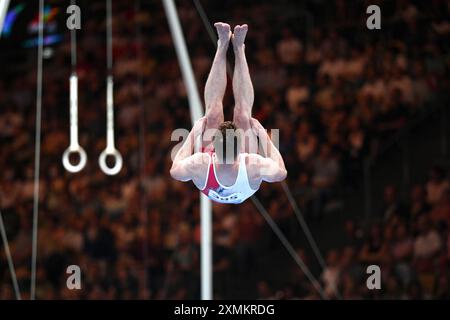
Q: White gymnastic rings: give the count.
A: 2